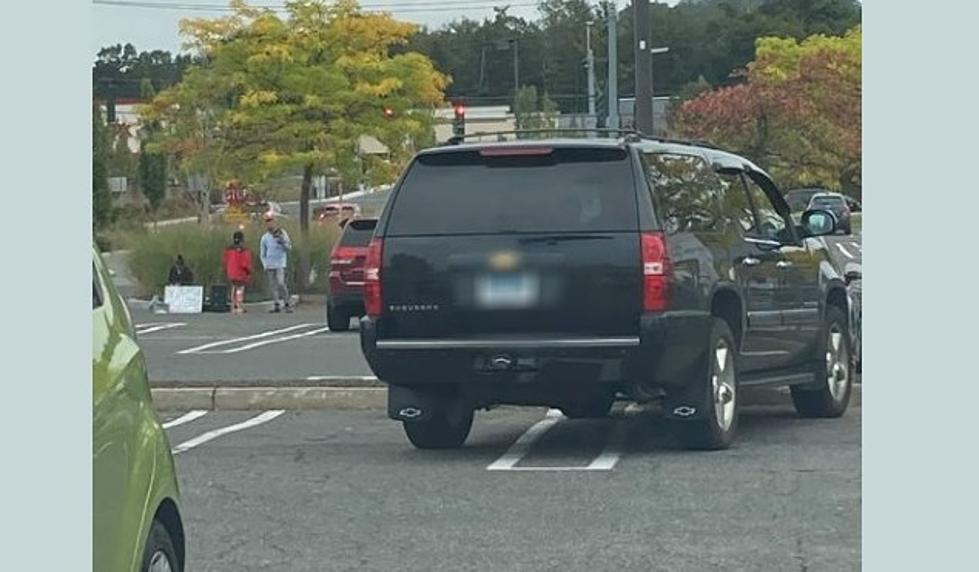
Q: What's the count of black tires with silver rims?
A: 3